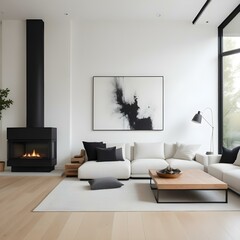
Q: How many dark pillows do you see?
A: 5